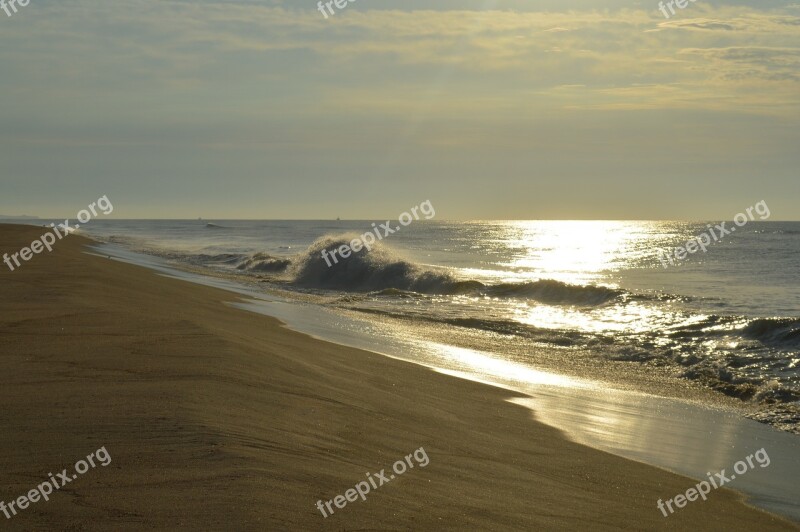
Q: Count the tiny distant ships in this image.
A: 2